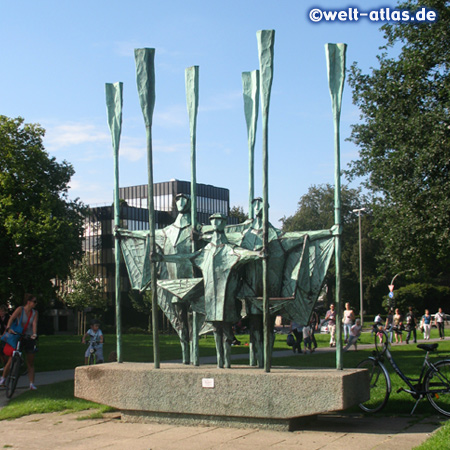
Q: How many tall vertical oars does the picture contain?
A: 6